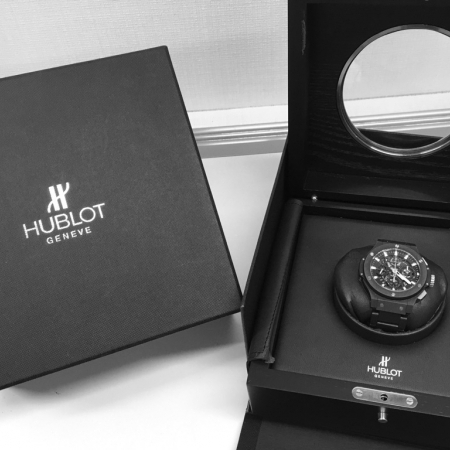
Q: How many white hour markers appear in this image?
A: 12